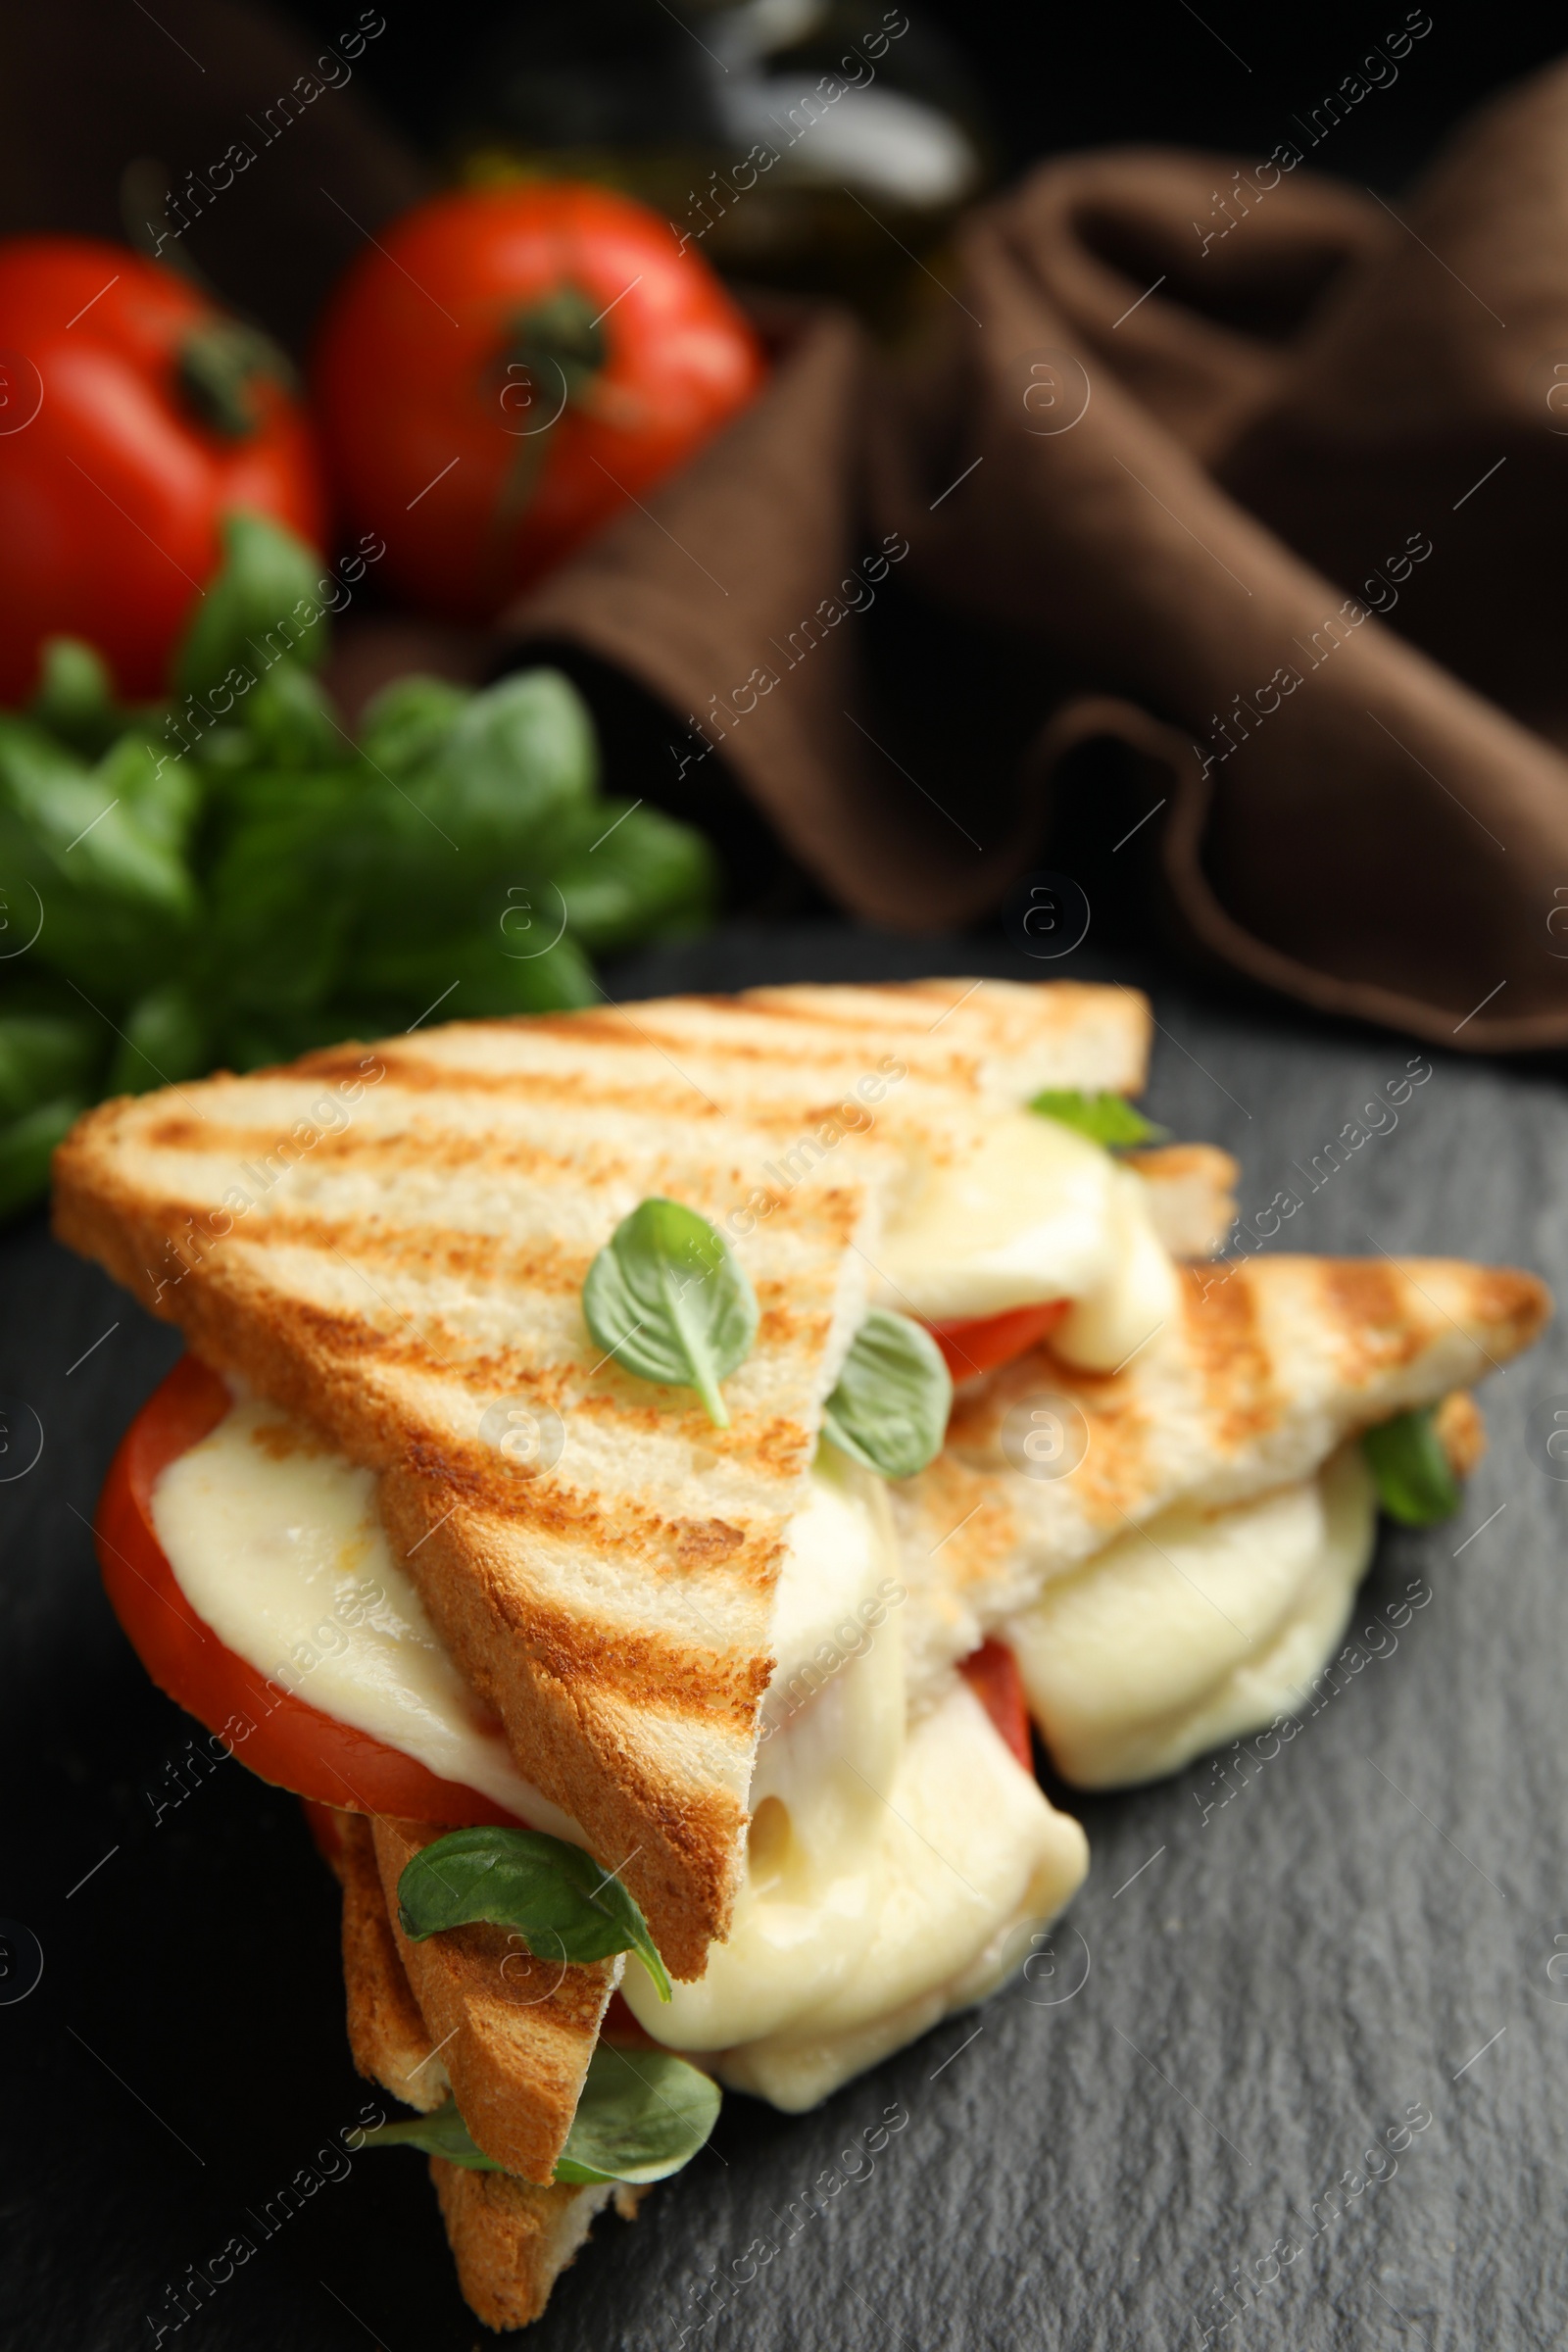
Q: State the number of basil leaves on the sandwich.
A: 6